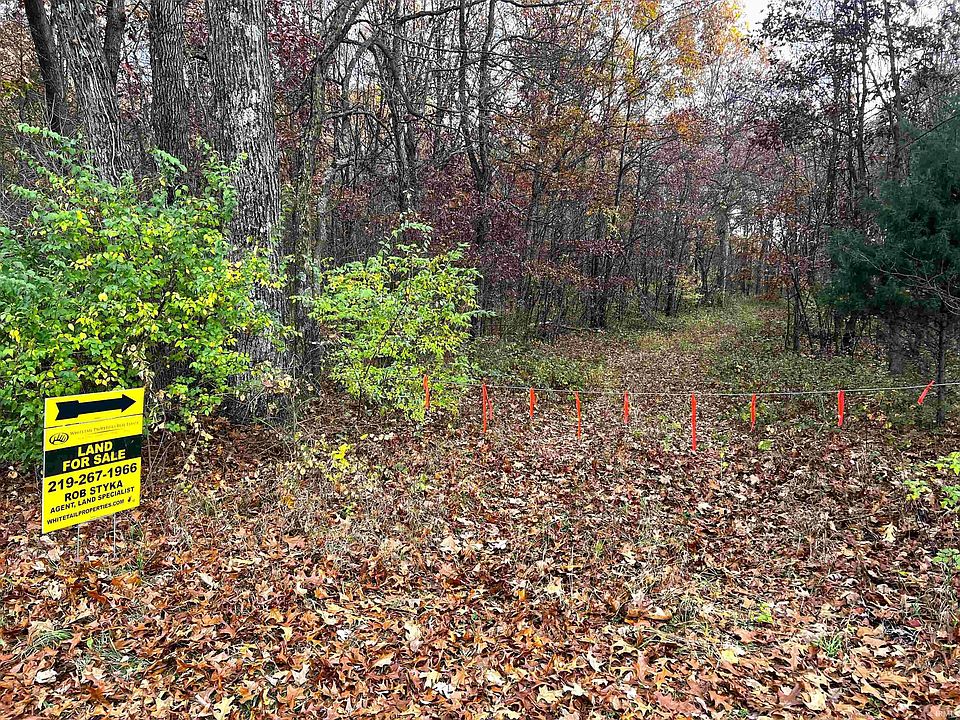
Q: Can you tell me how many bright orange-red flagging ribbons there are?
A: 9